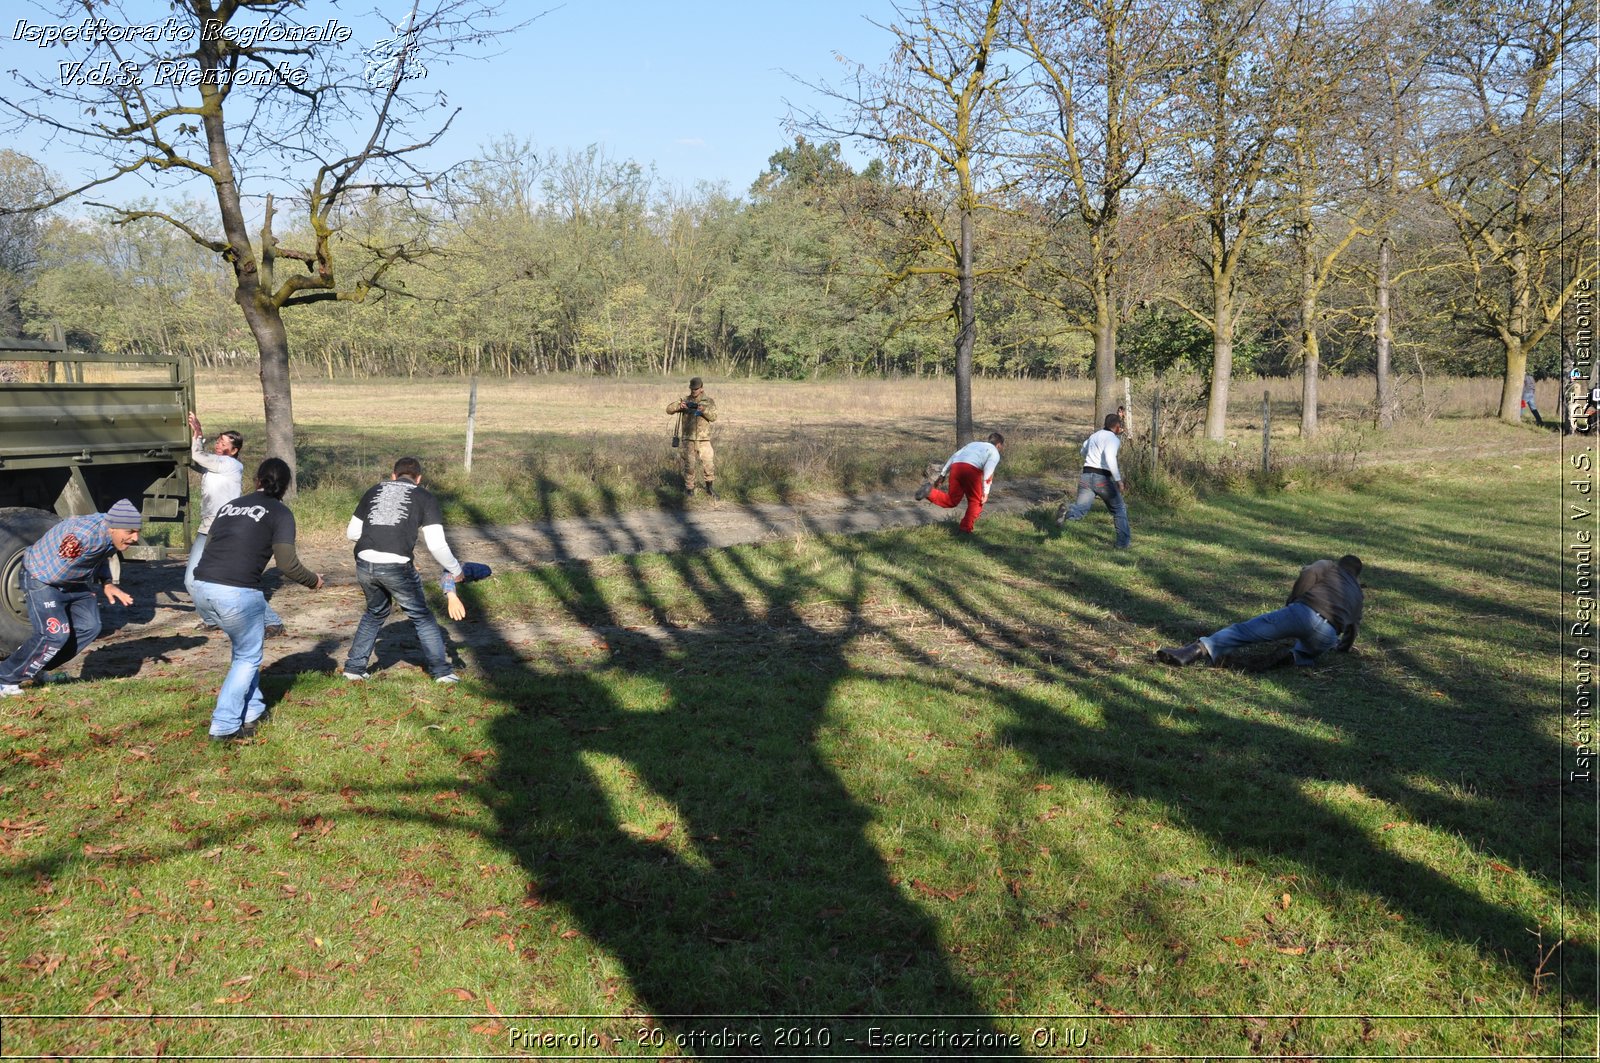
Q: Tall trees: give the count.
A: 7